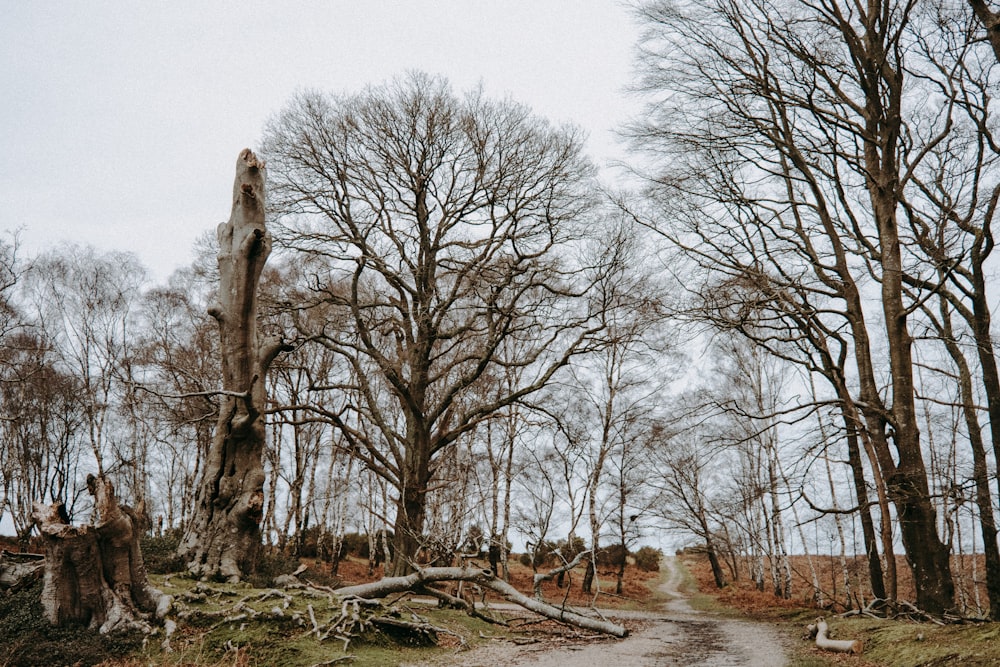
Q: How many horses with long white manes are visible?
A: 0